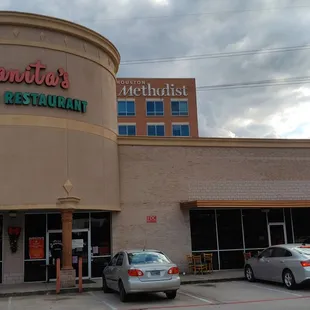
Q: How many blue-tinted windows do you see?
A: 6